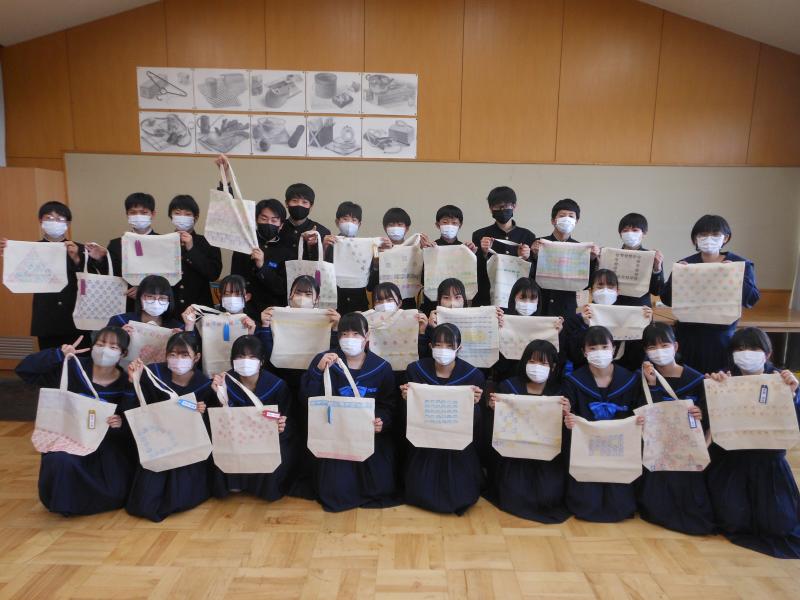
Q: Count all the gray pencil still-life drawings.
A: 10